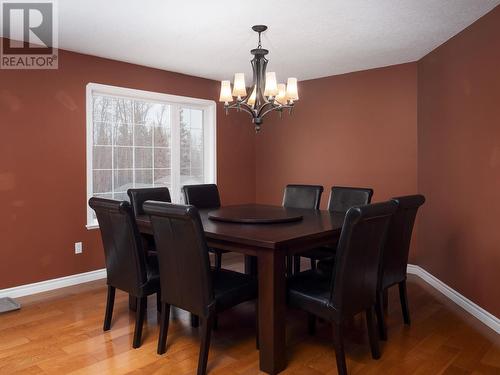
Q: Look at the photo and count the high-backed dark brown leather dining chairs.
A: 8